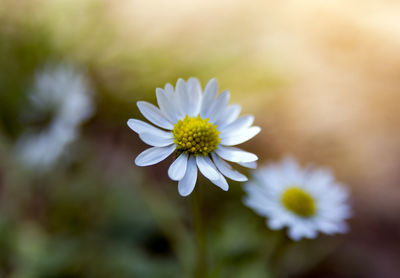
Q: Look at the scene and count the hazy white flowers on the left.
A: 2